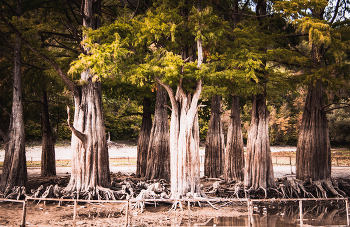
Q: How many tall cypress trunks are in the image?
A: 10